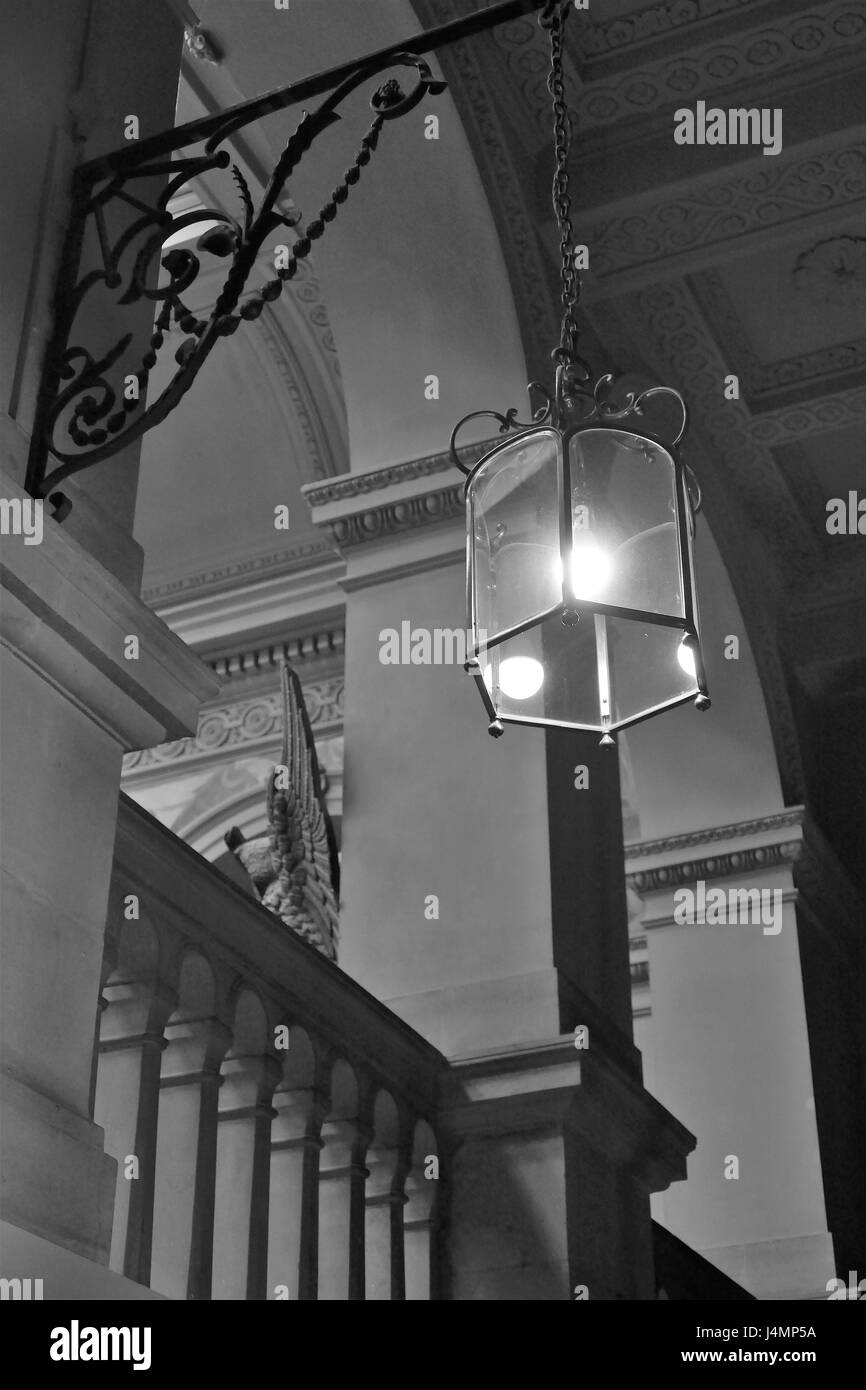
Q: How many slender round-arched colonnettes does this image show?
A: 7